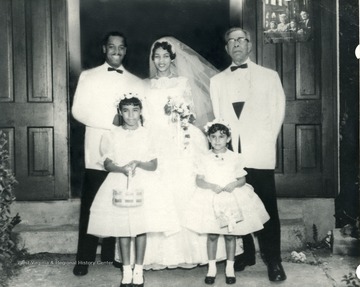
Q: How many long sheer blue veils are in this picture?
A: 0